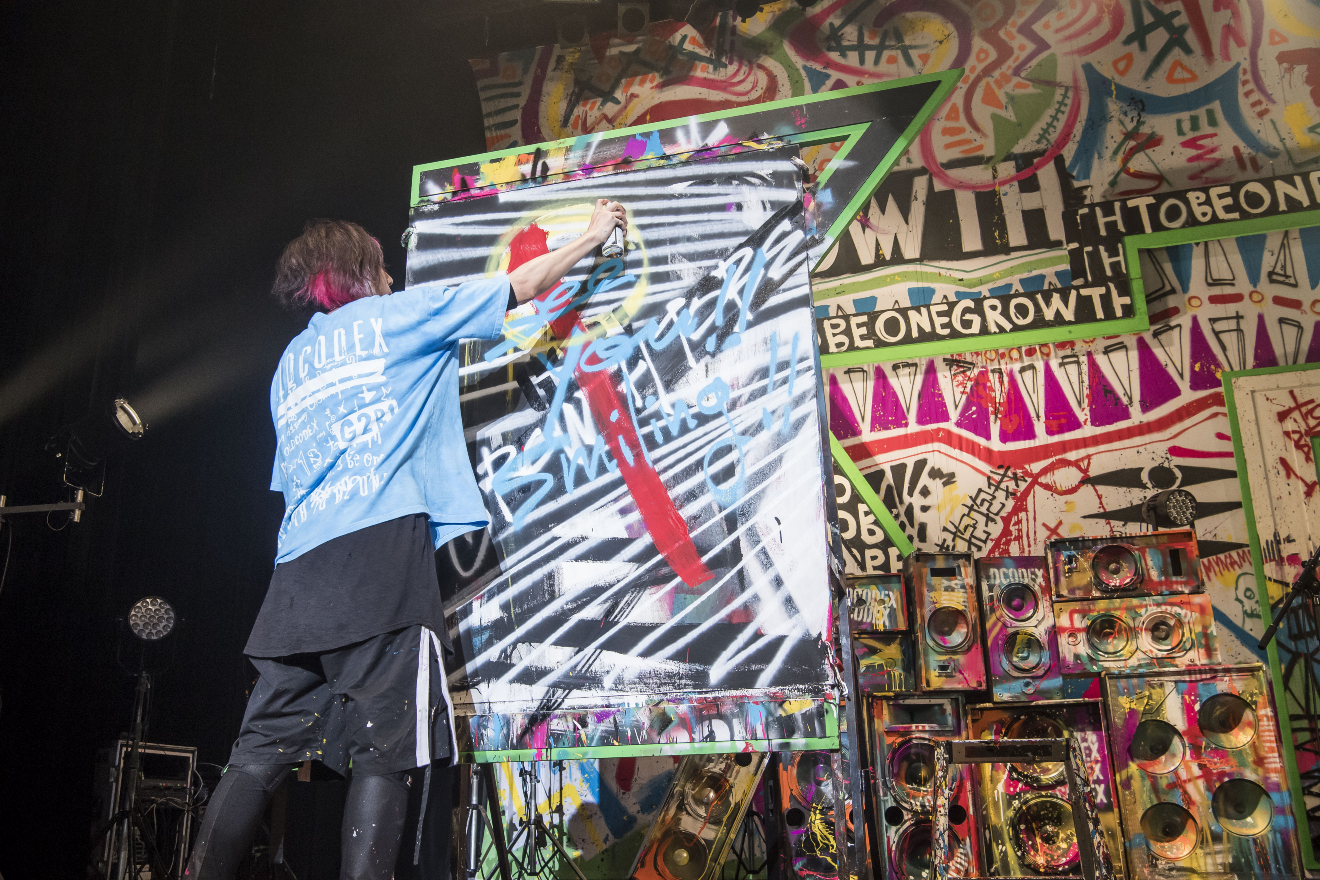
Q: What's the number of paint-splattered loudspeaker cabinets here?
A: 11